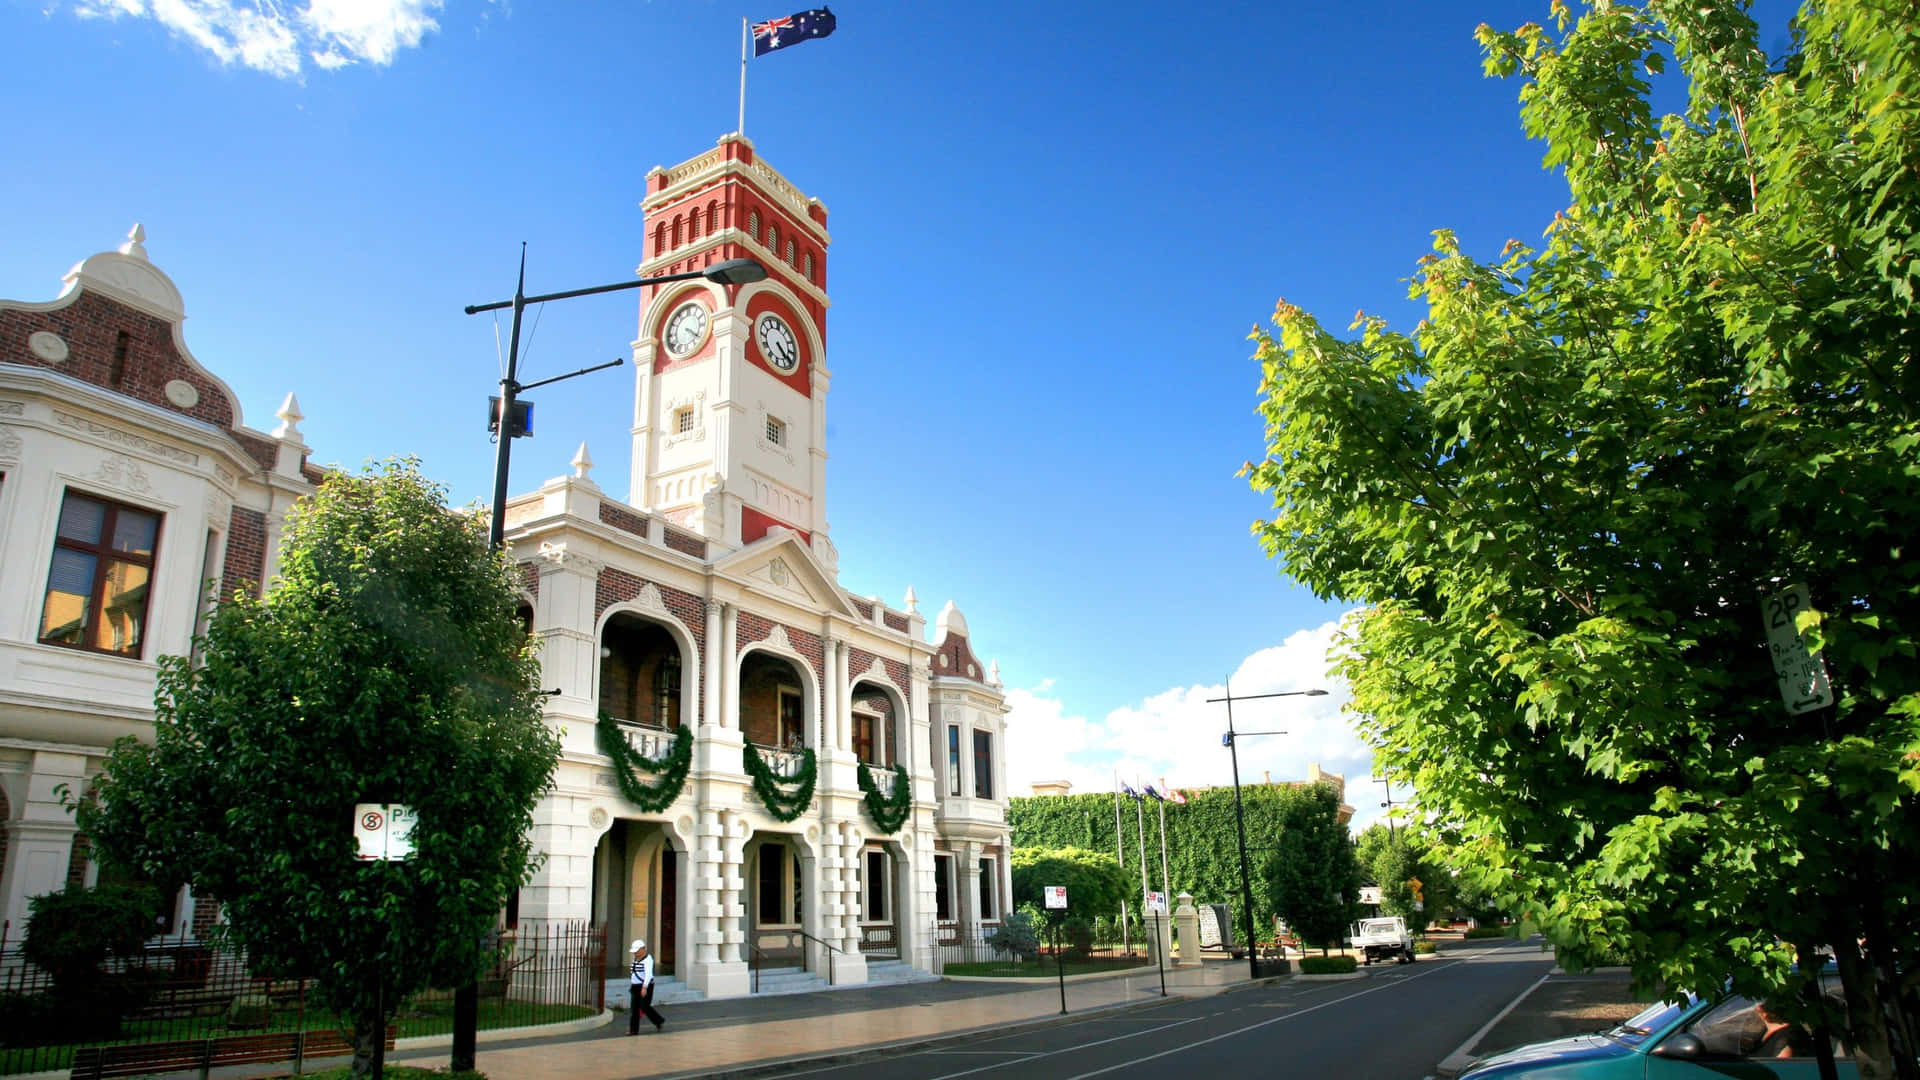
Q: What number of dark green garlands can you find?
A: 3